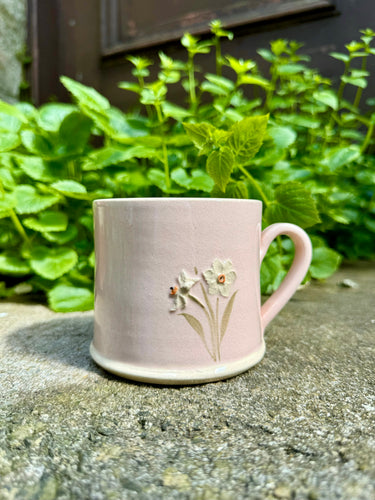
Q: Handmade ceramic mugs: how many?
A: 1